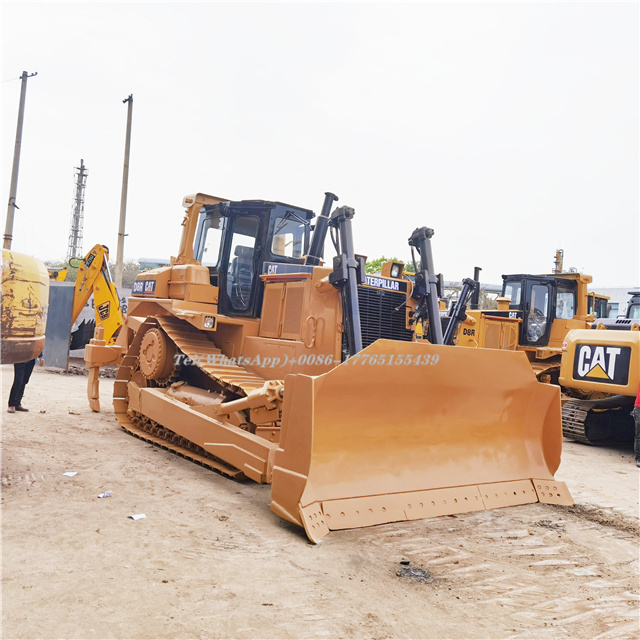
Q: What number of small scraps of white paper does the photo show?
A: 3